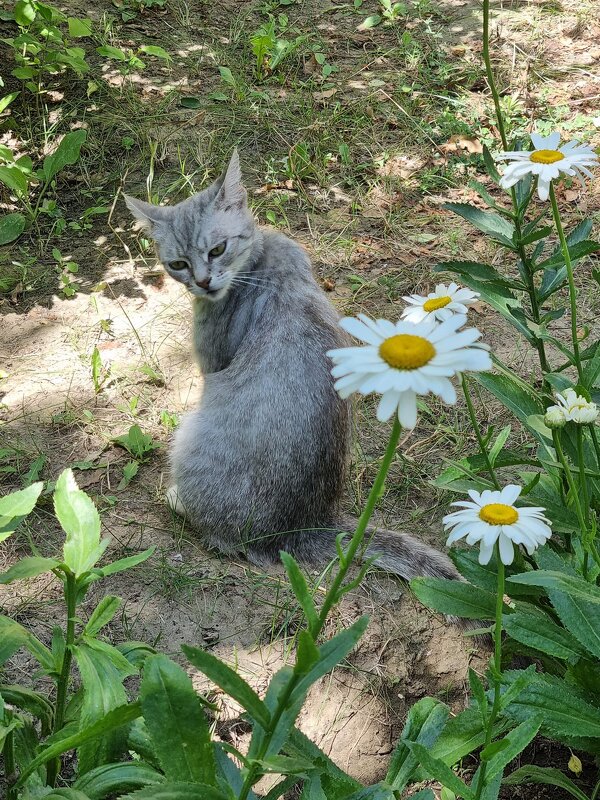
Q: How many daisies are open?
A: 4